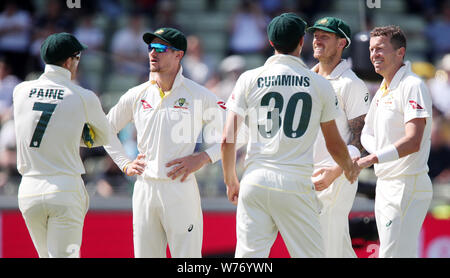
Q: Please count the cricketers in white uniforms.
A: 5